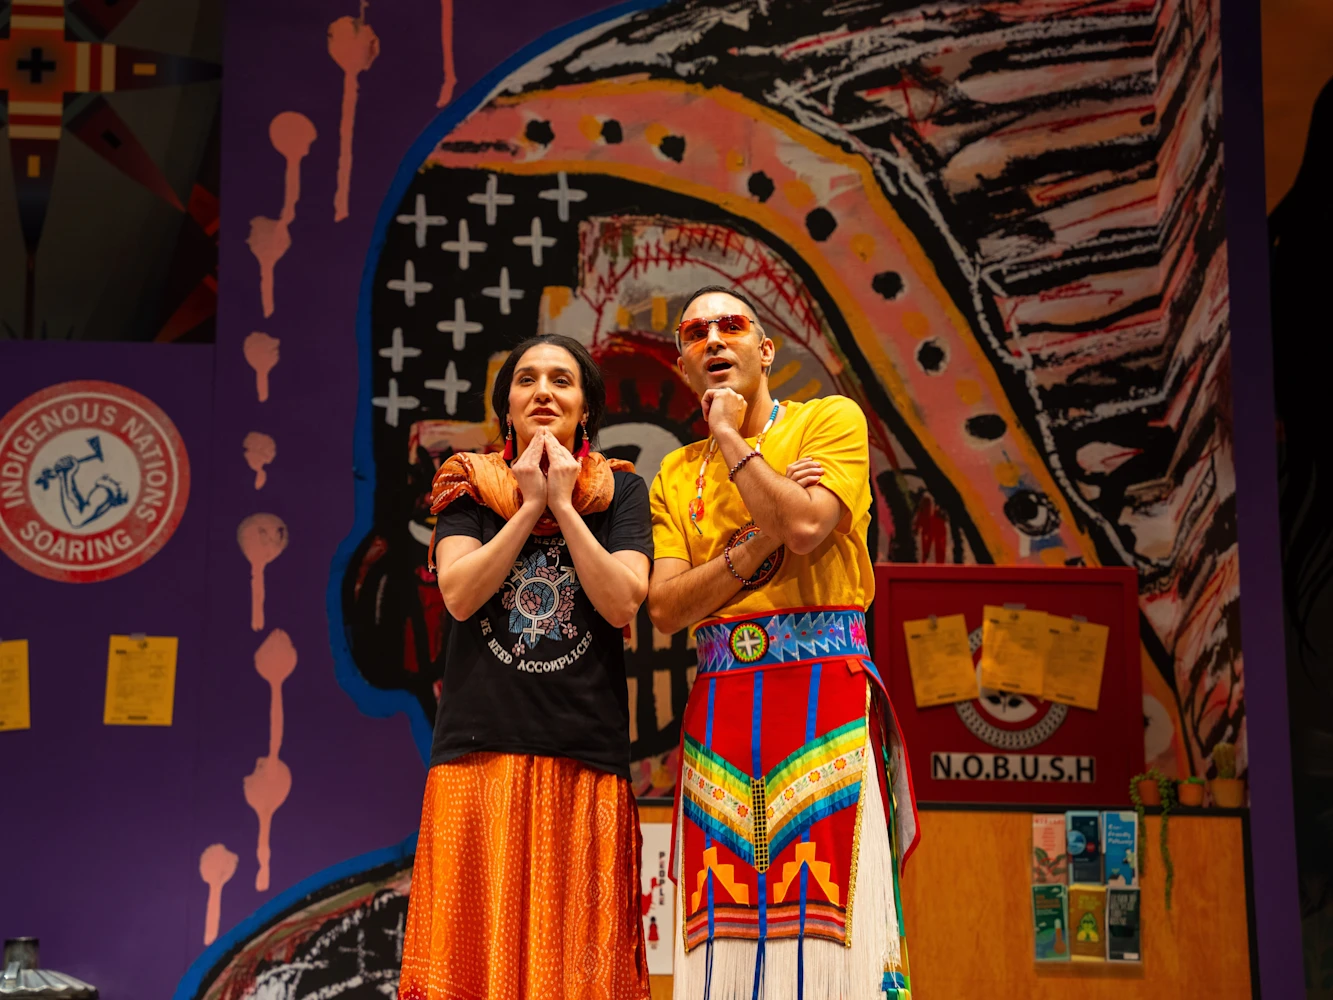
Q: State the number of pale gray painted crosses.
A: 11